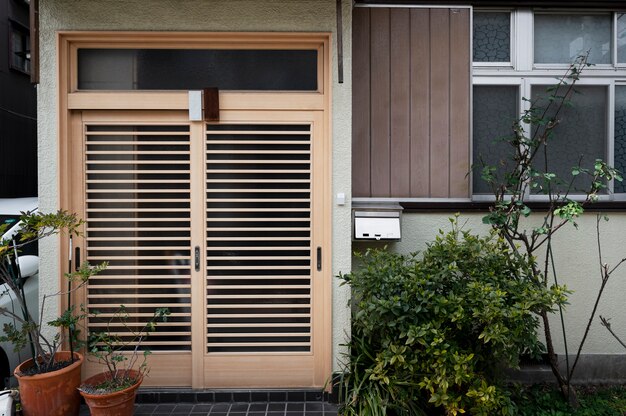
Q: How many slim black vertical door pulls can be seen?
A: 3